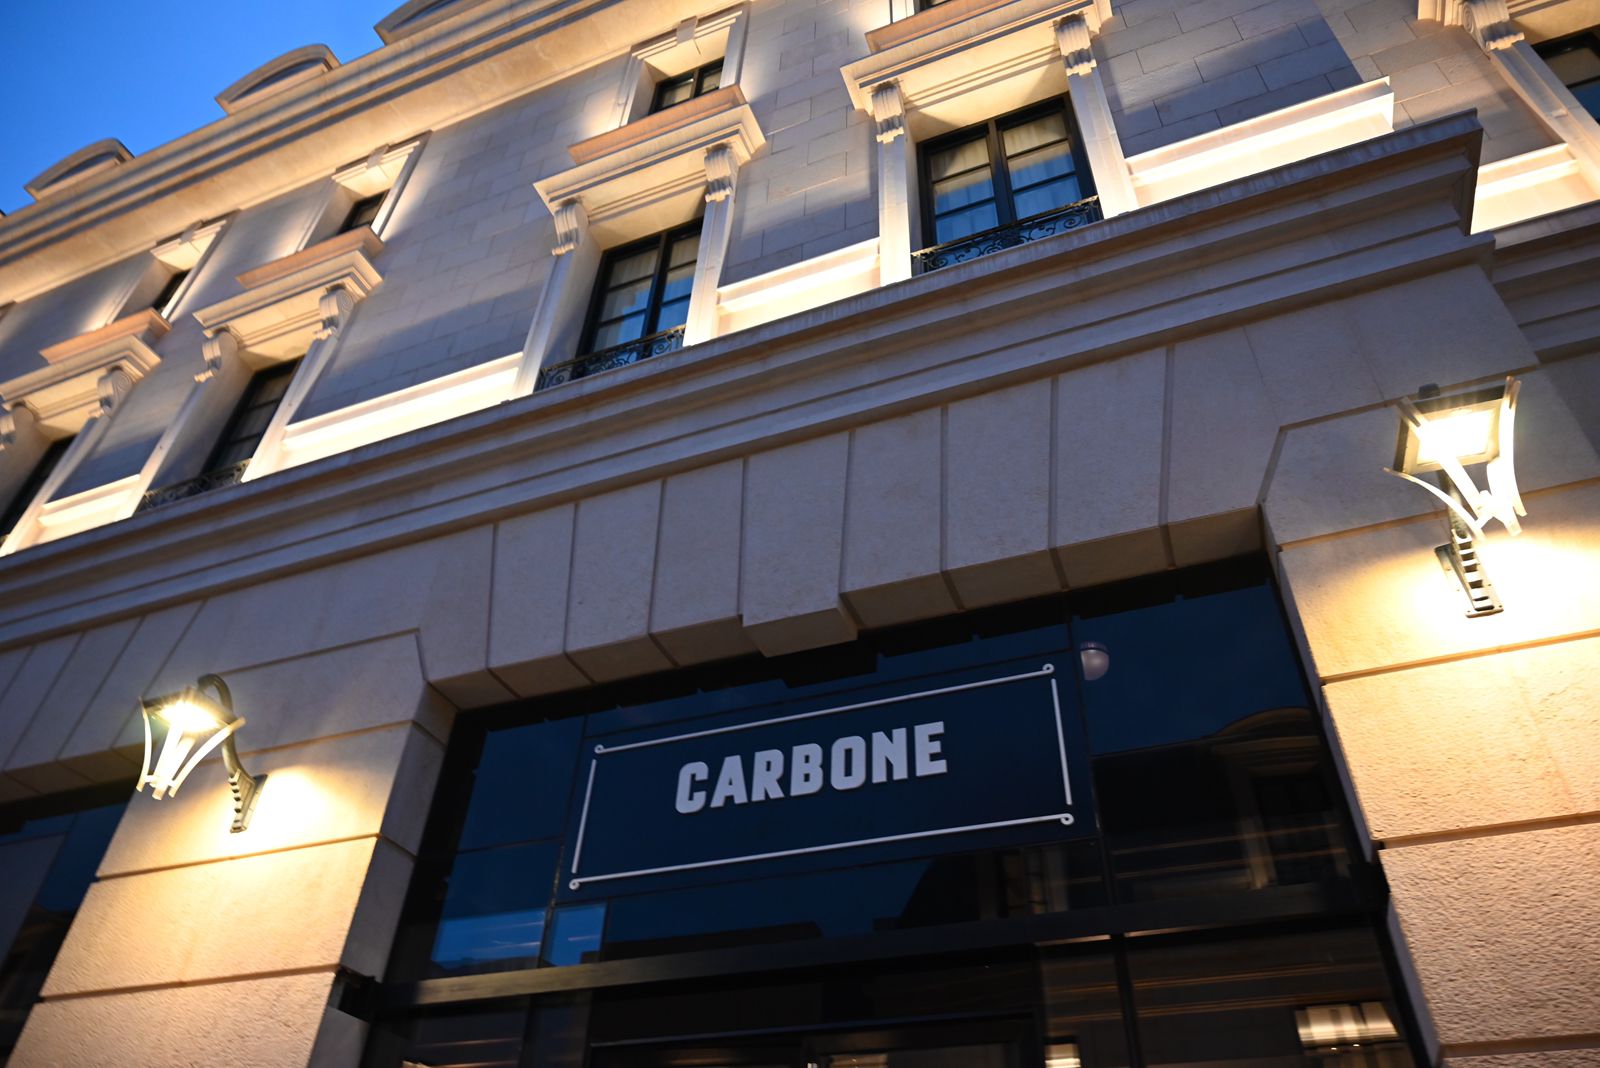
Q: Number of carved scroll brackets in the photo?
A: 9